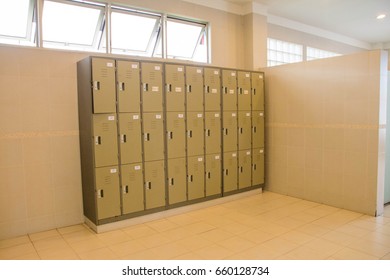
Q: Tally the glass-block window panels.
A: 2